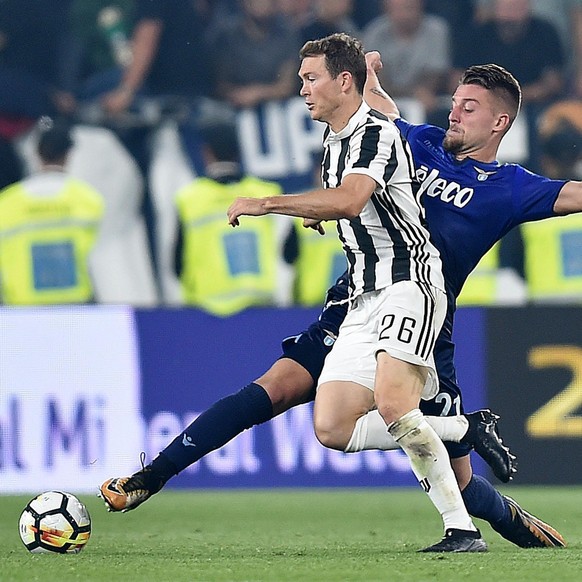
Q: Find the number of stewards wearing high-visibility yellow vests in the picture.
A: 5